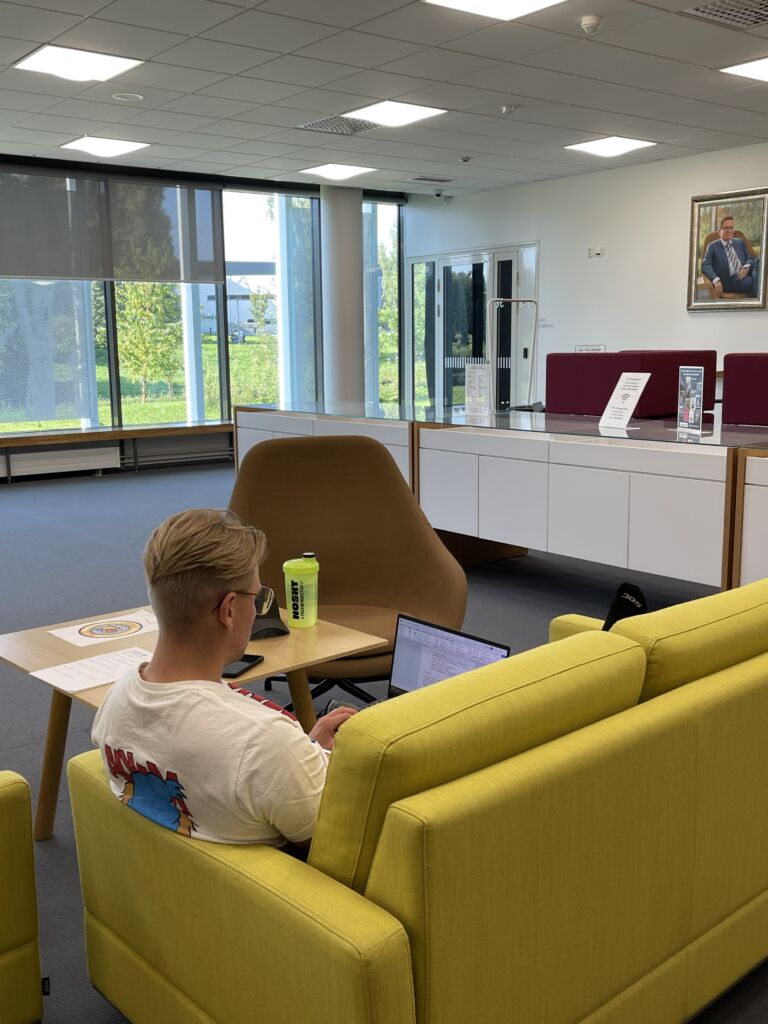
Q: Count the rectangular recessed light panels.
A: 7